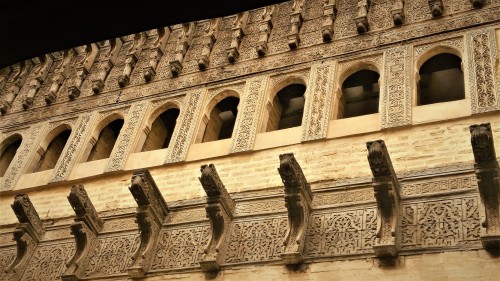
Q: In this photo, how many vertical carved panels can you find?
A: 8